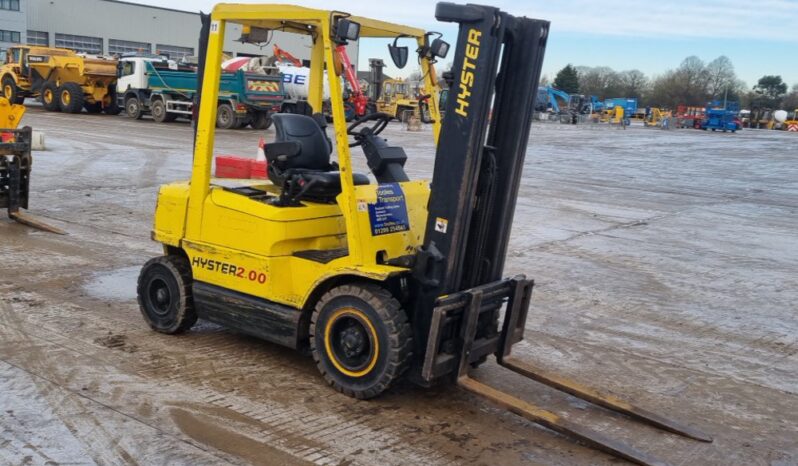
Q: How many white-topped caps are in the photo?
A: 0